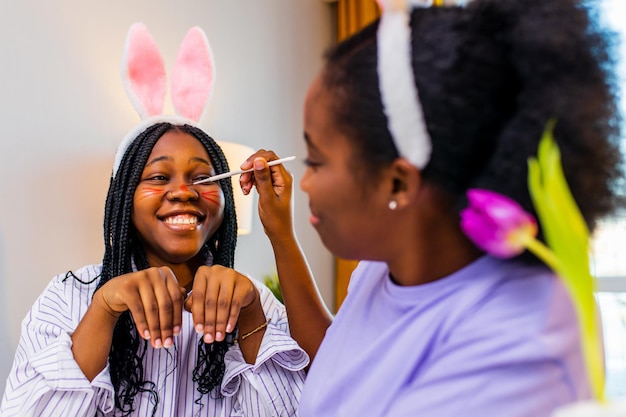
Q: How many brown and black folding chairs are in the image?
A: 0